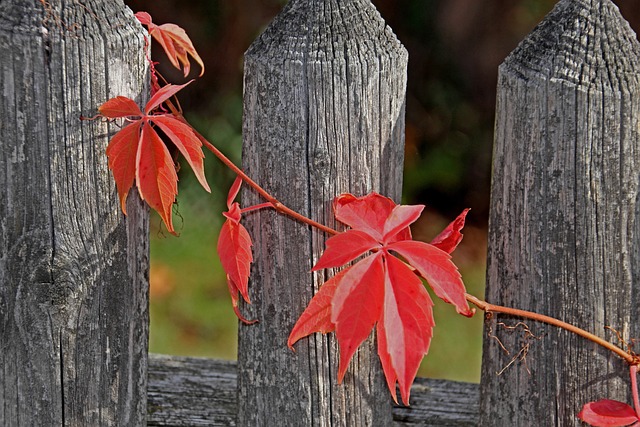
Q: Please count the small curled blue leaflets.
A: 0